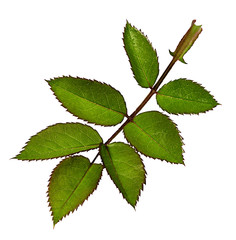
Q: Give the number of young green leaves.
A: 7